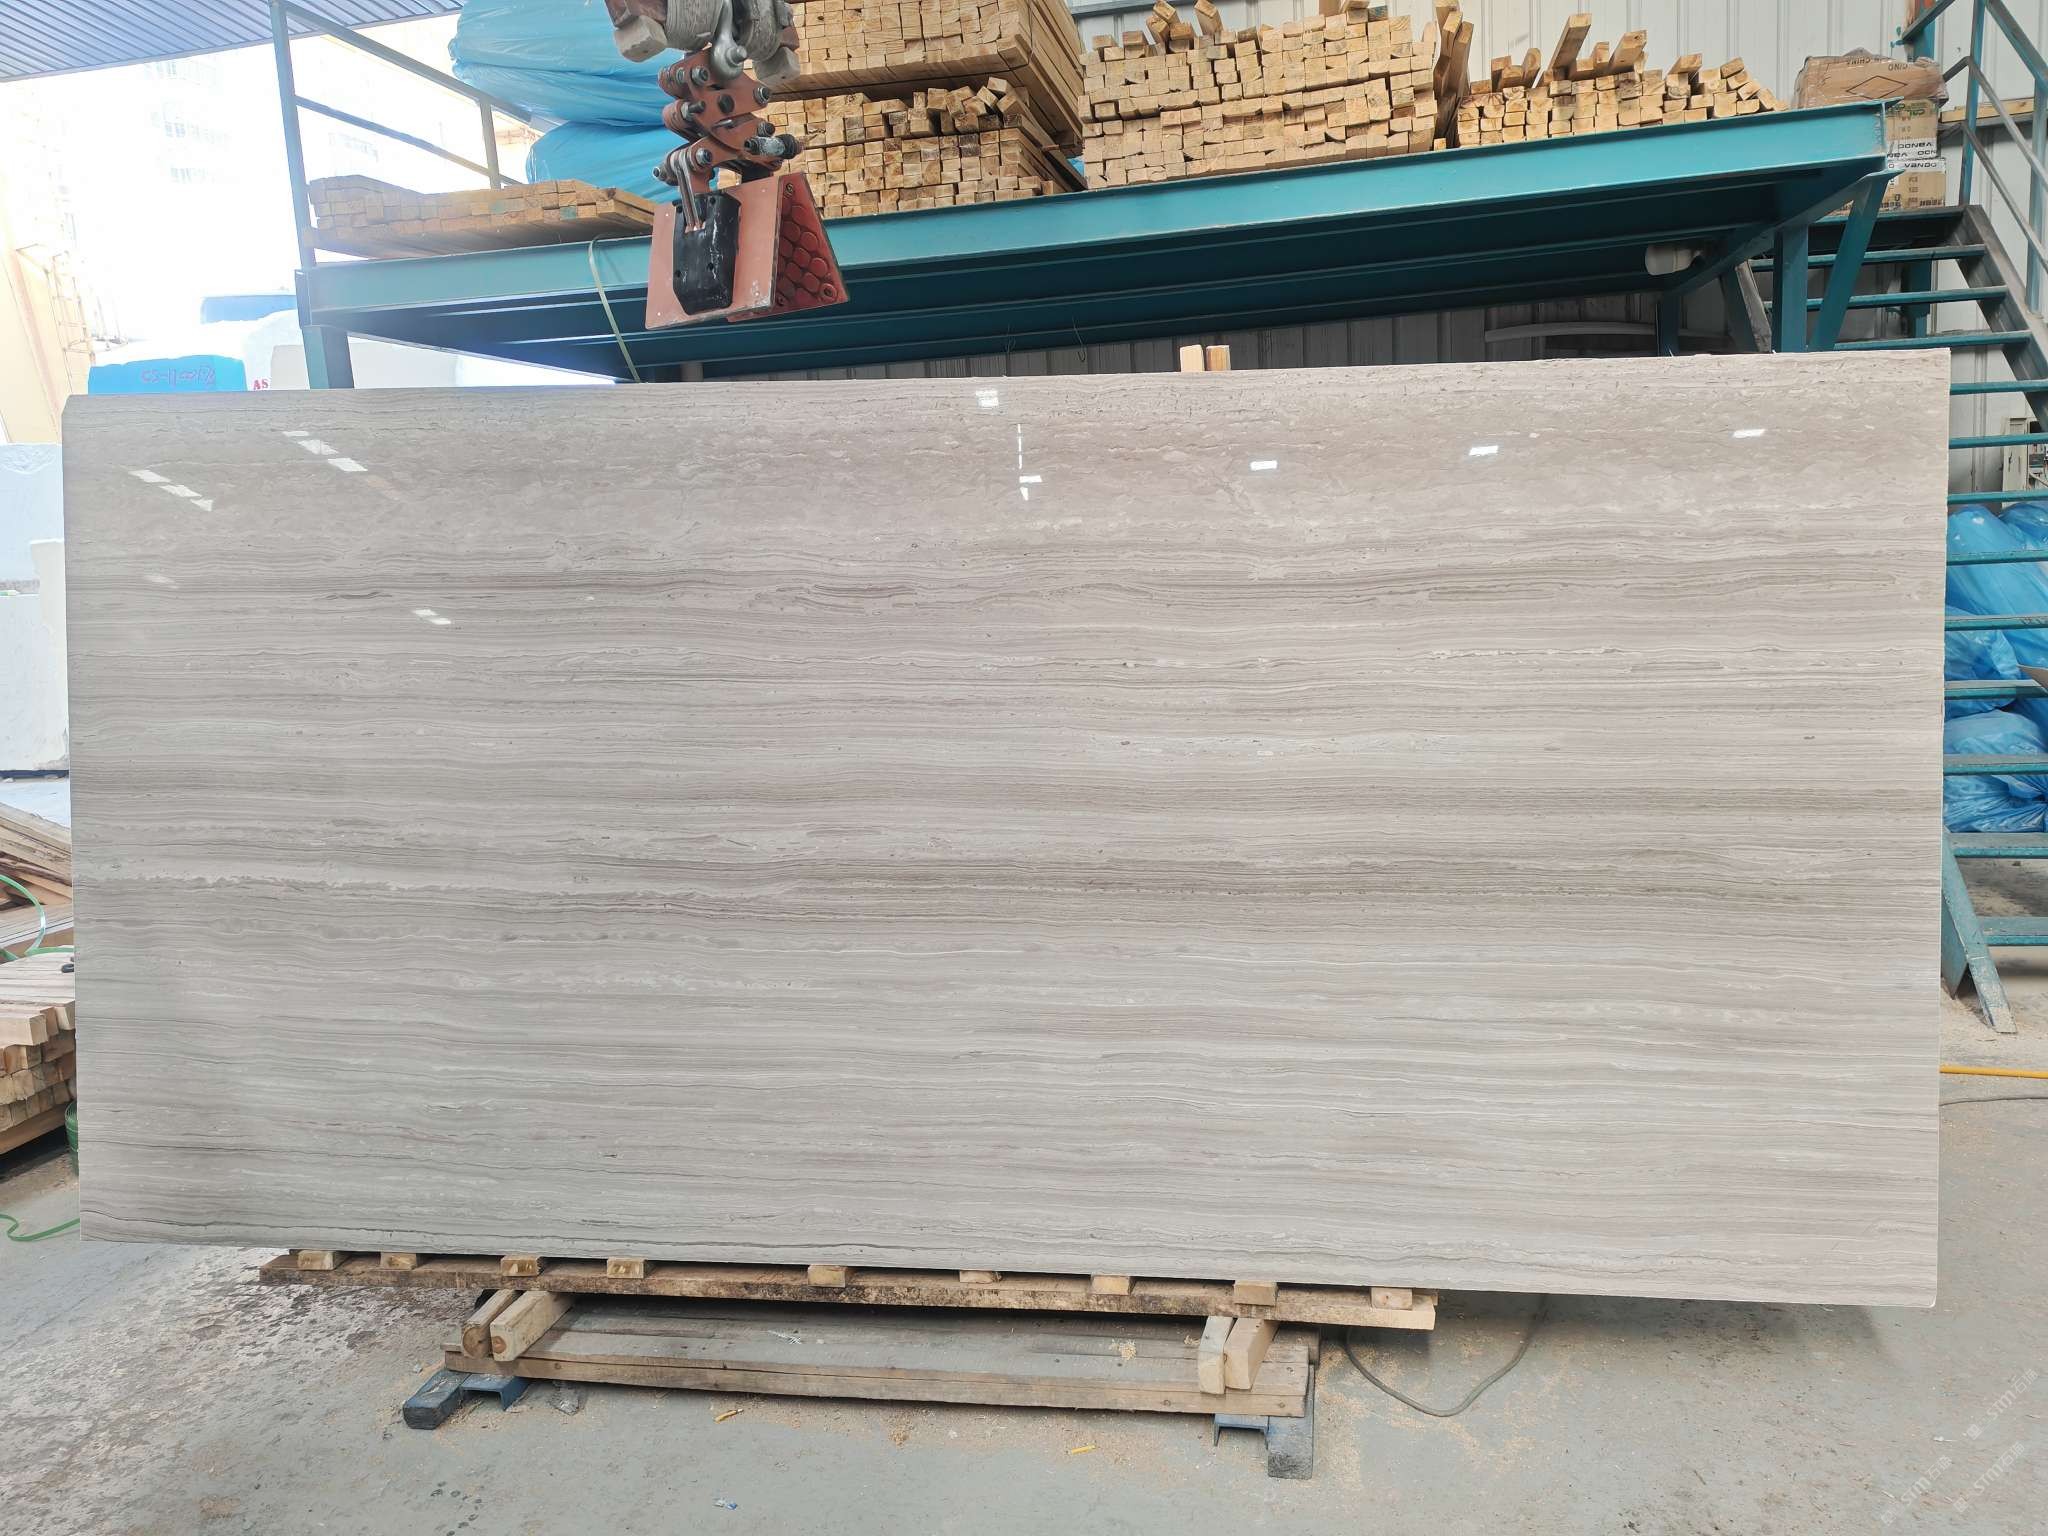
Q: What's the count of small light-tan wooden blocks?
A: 9